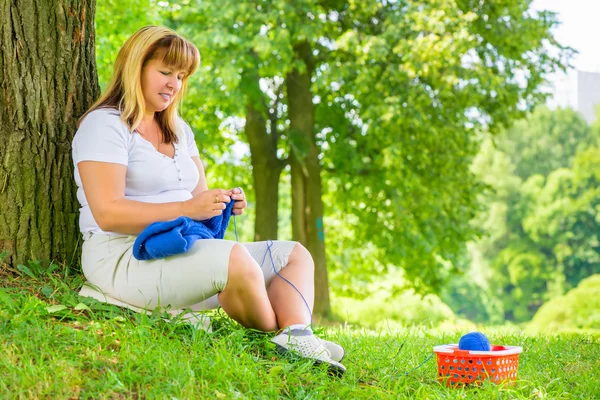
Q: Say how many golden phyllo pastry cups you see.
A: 0